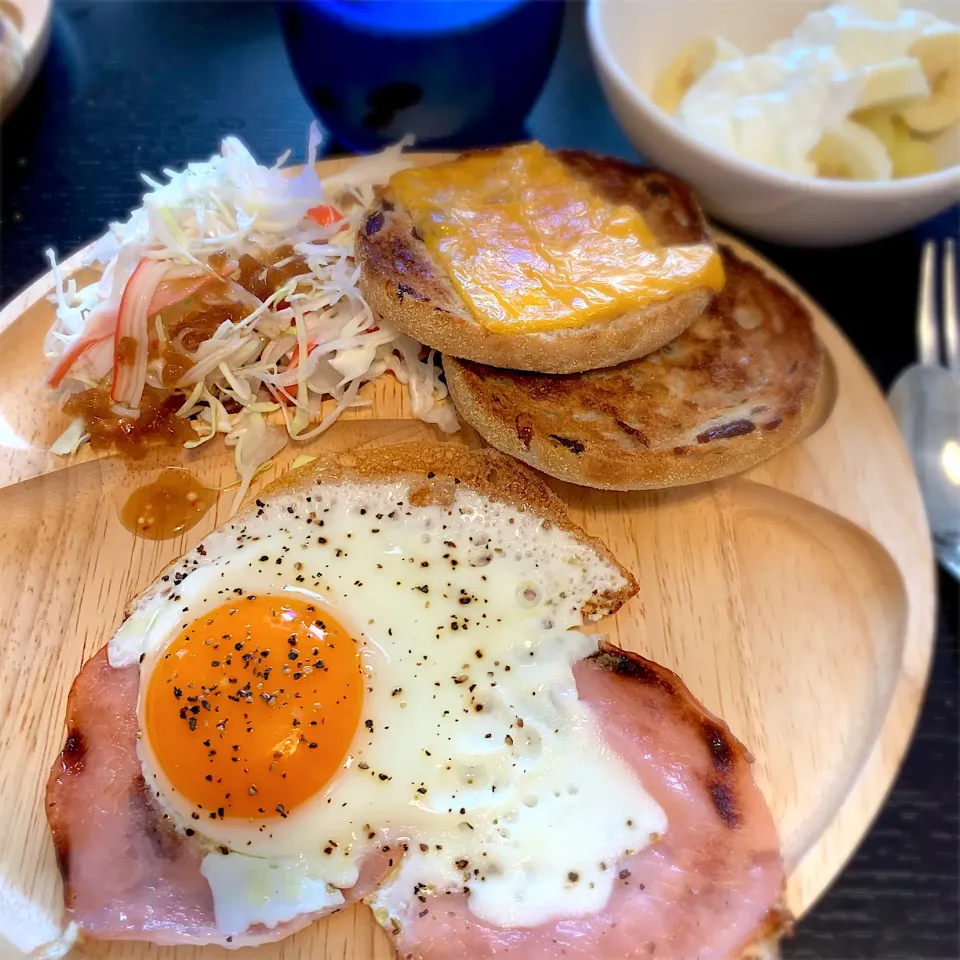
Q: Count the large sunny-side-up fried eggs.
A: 1